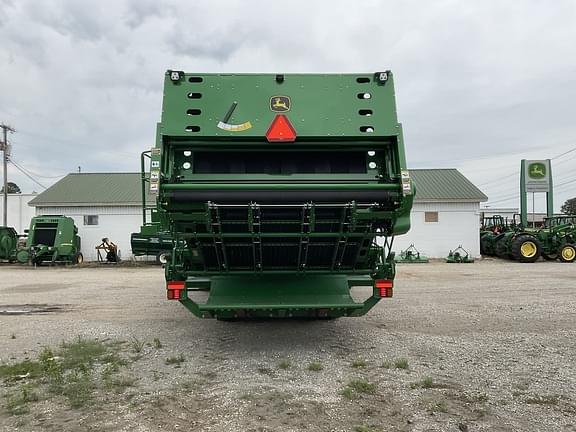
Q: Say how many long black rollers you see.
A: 1